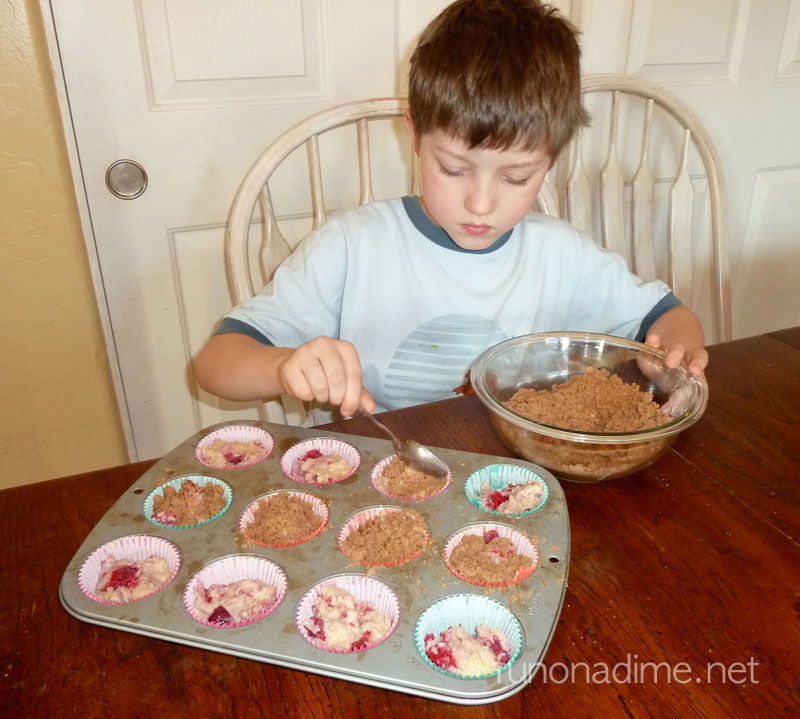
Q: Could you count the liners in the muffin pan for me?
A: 12